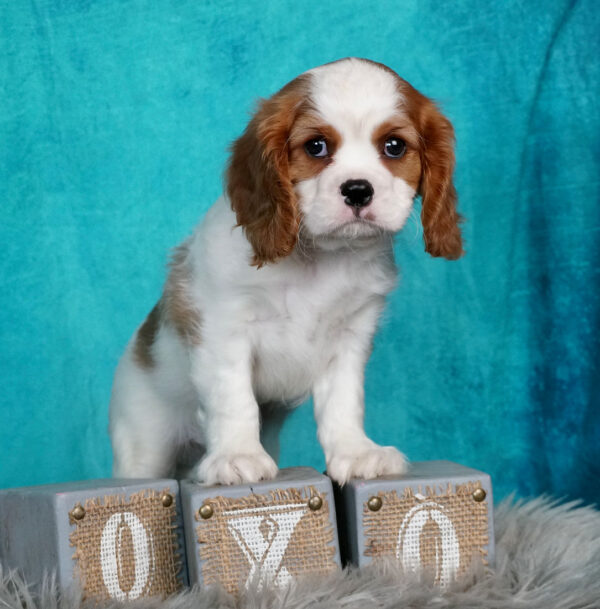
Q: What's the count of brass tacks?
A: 6